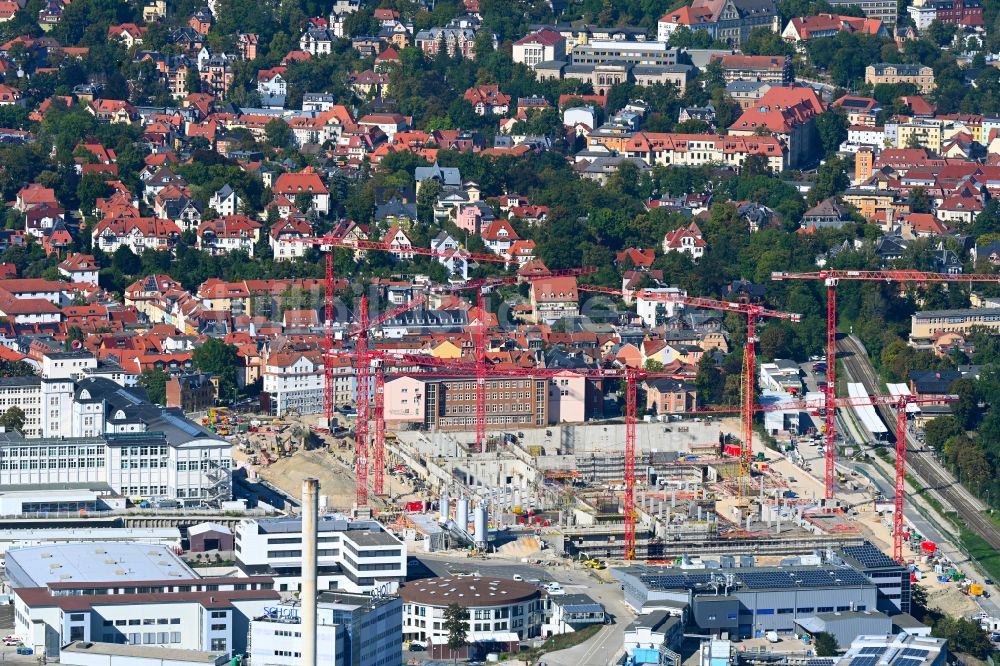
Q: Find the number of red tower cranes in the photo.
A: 8